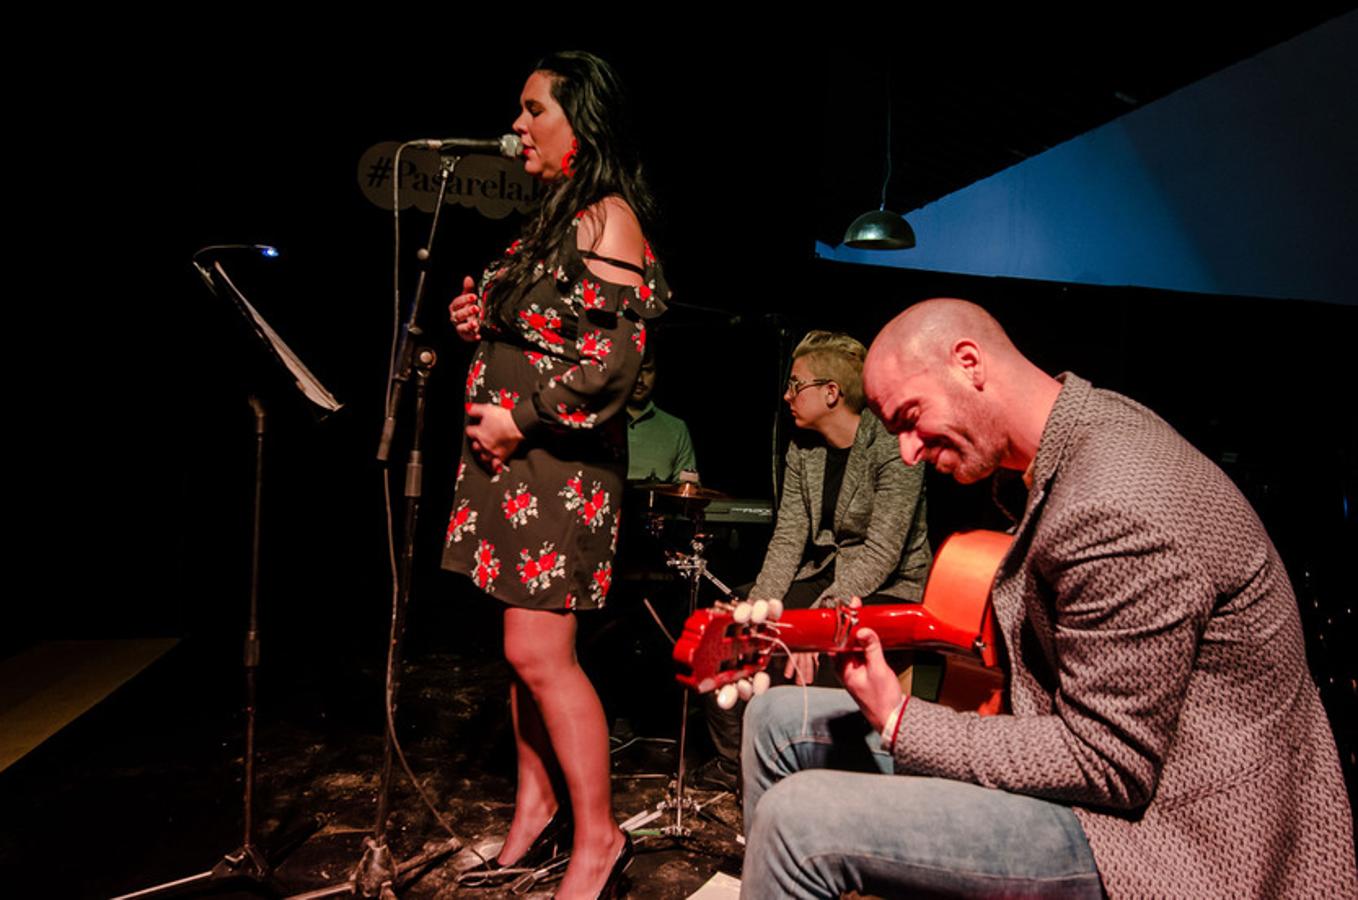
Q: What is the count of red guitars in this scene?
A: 1